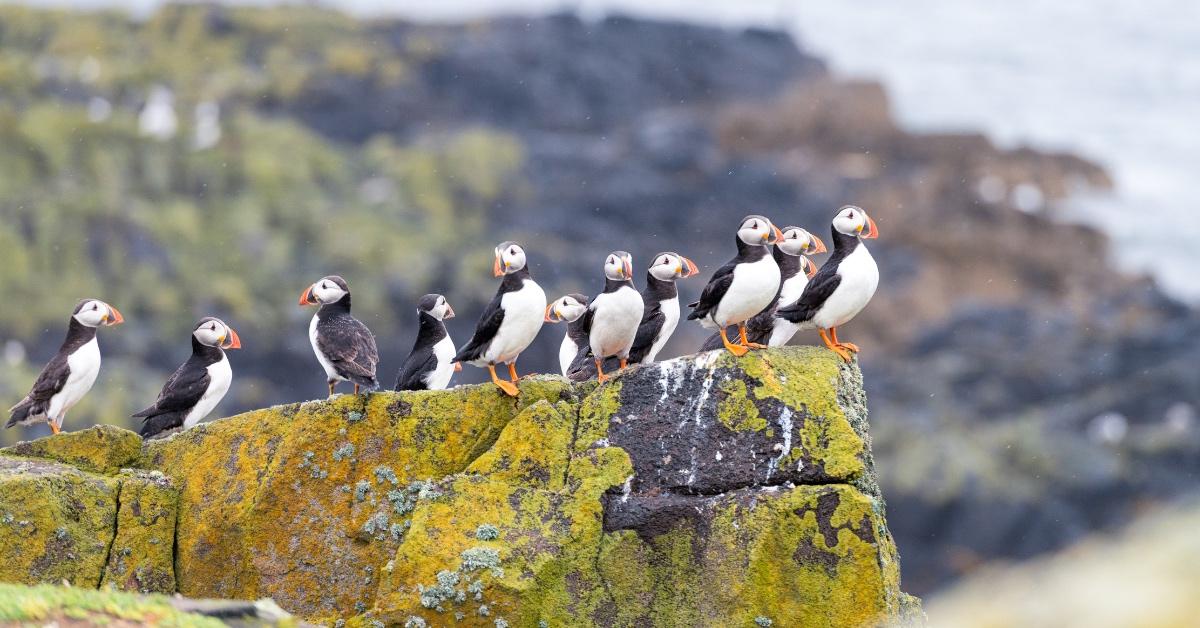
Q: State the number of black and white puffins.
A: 12